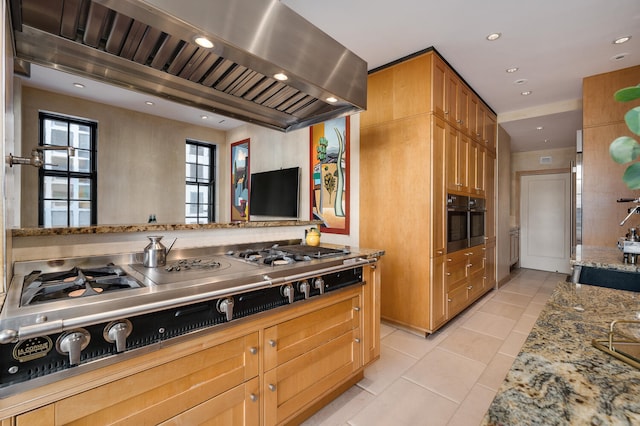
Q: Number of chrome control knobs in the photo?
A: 6